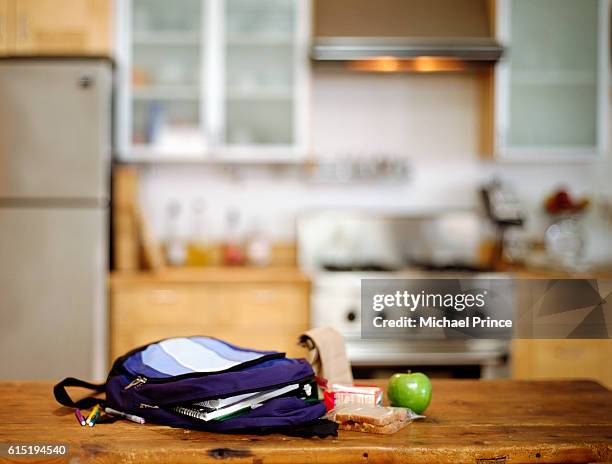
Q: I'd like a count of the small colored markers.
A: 3